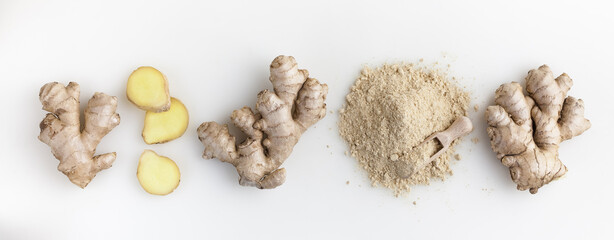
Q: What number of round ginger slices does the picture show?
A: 3